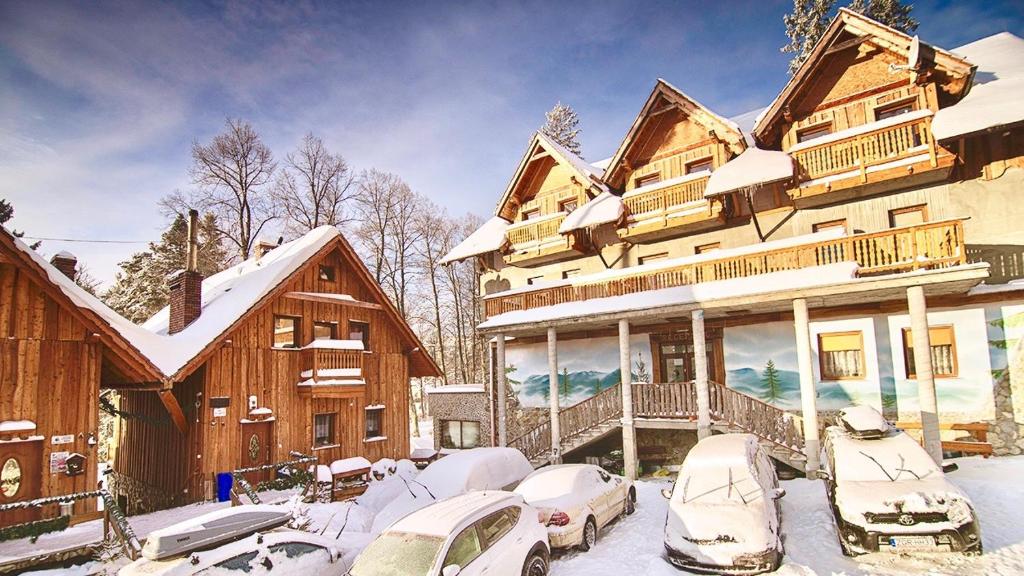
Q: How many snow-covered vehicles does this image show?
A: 6